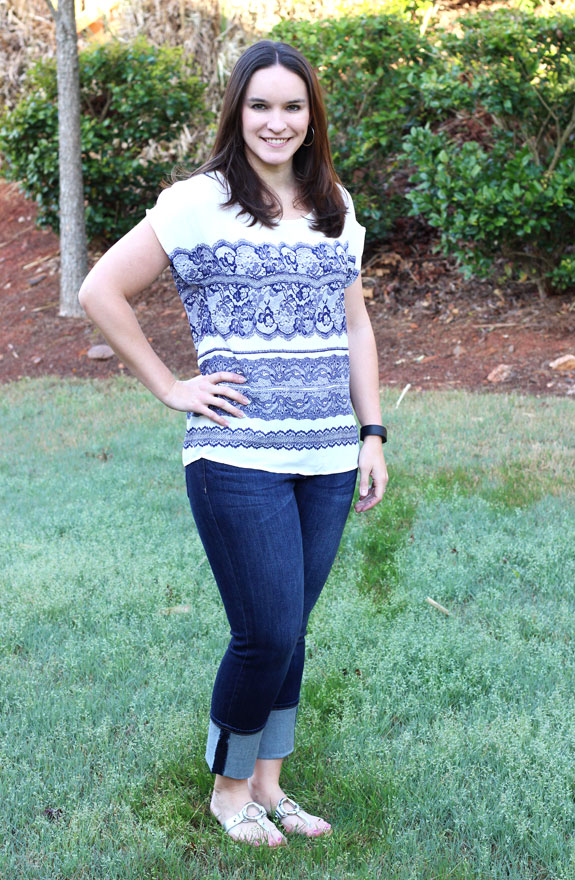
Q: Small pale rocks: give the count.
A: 3